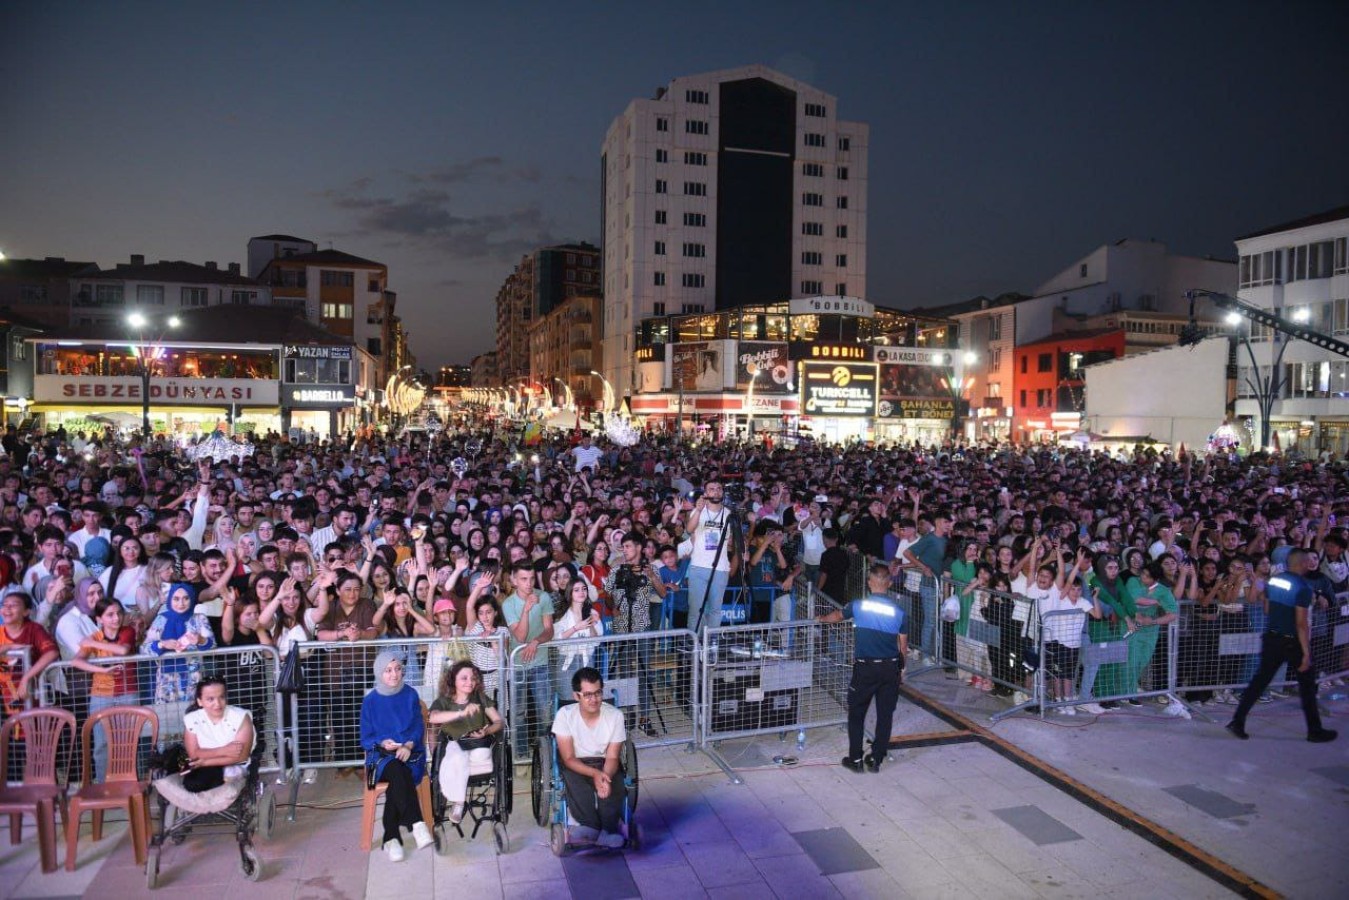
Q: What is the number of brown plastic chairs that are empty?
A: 2